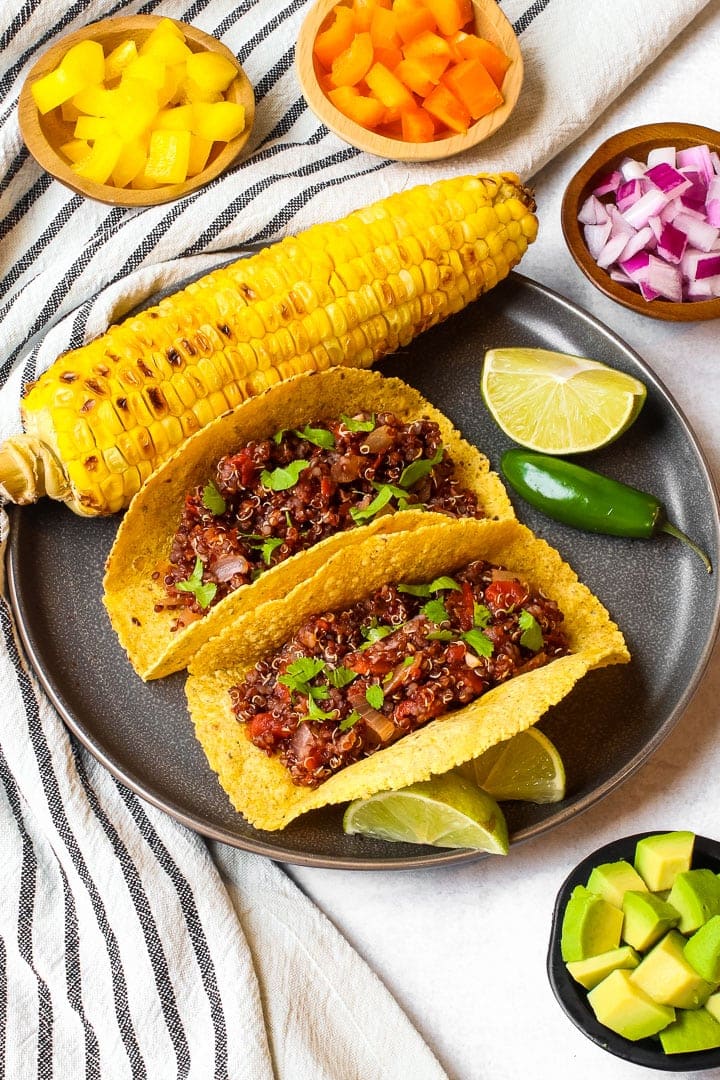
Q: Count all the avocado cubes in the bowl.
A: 11